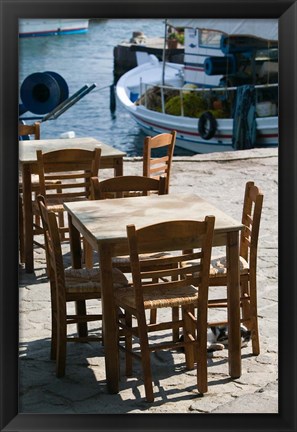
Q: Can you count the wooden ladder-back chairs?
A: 7